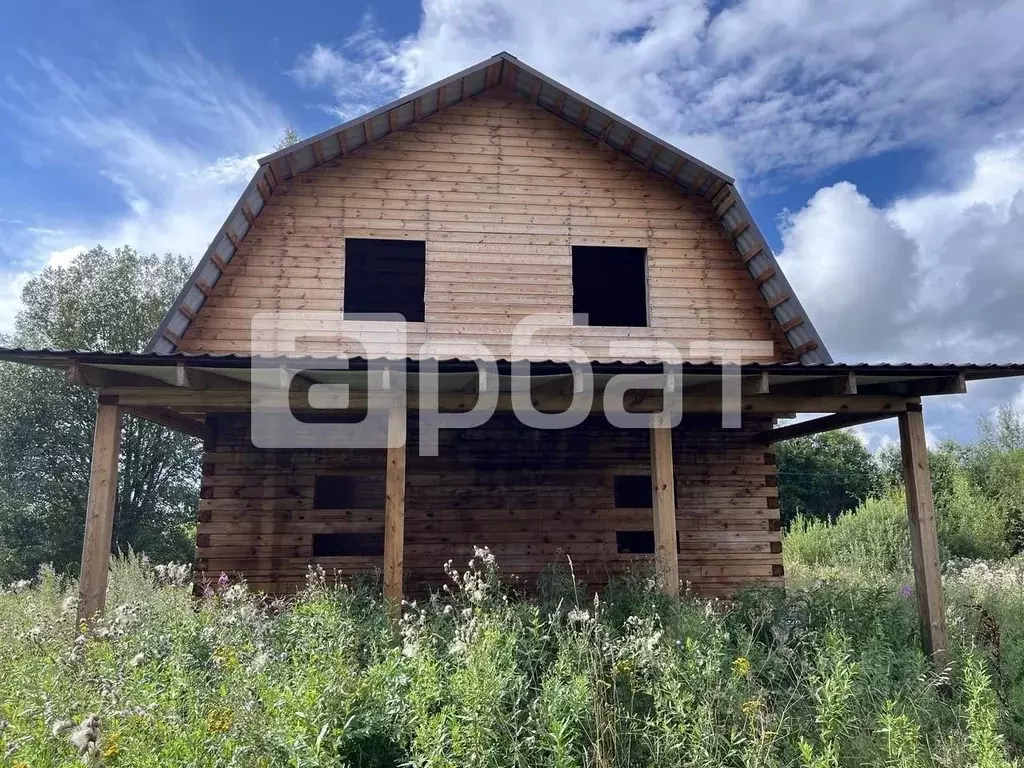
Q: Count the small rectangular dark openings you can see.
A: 4